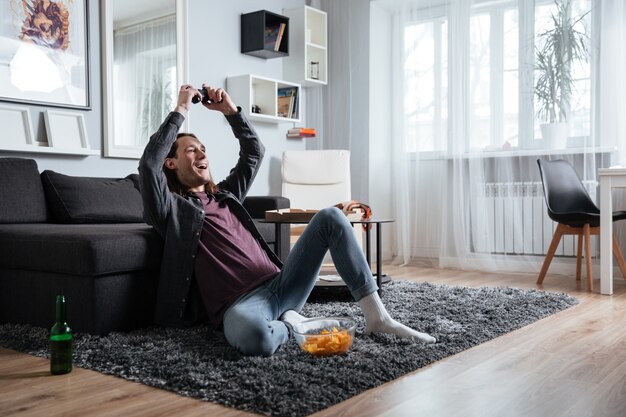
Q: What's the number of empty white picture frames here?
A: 2